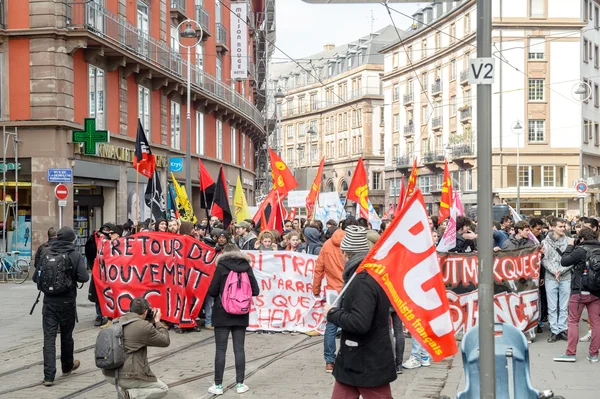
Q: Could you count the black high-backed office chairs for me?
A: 0